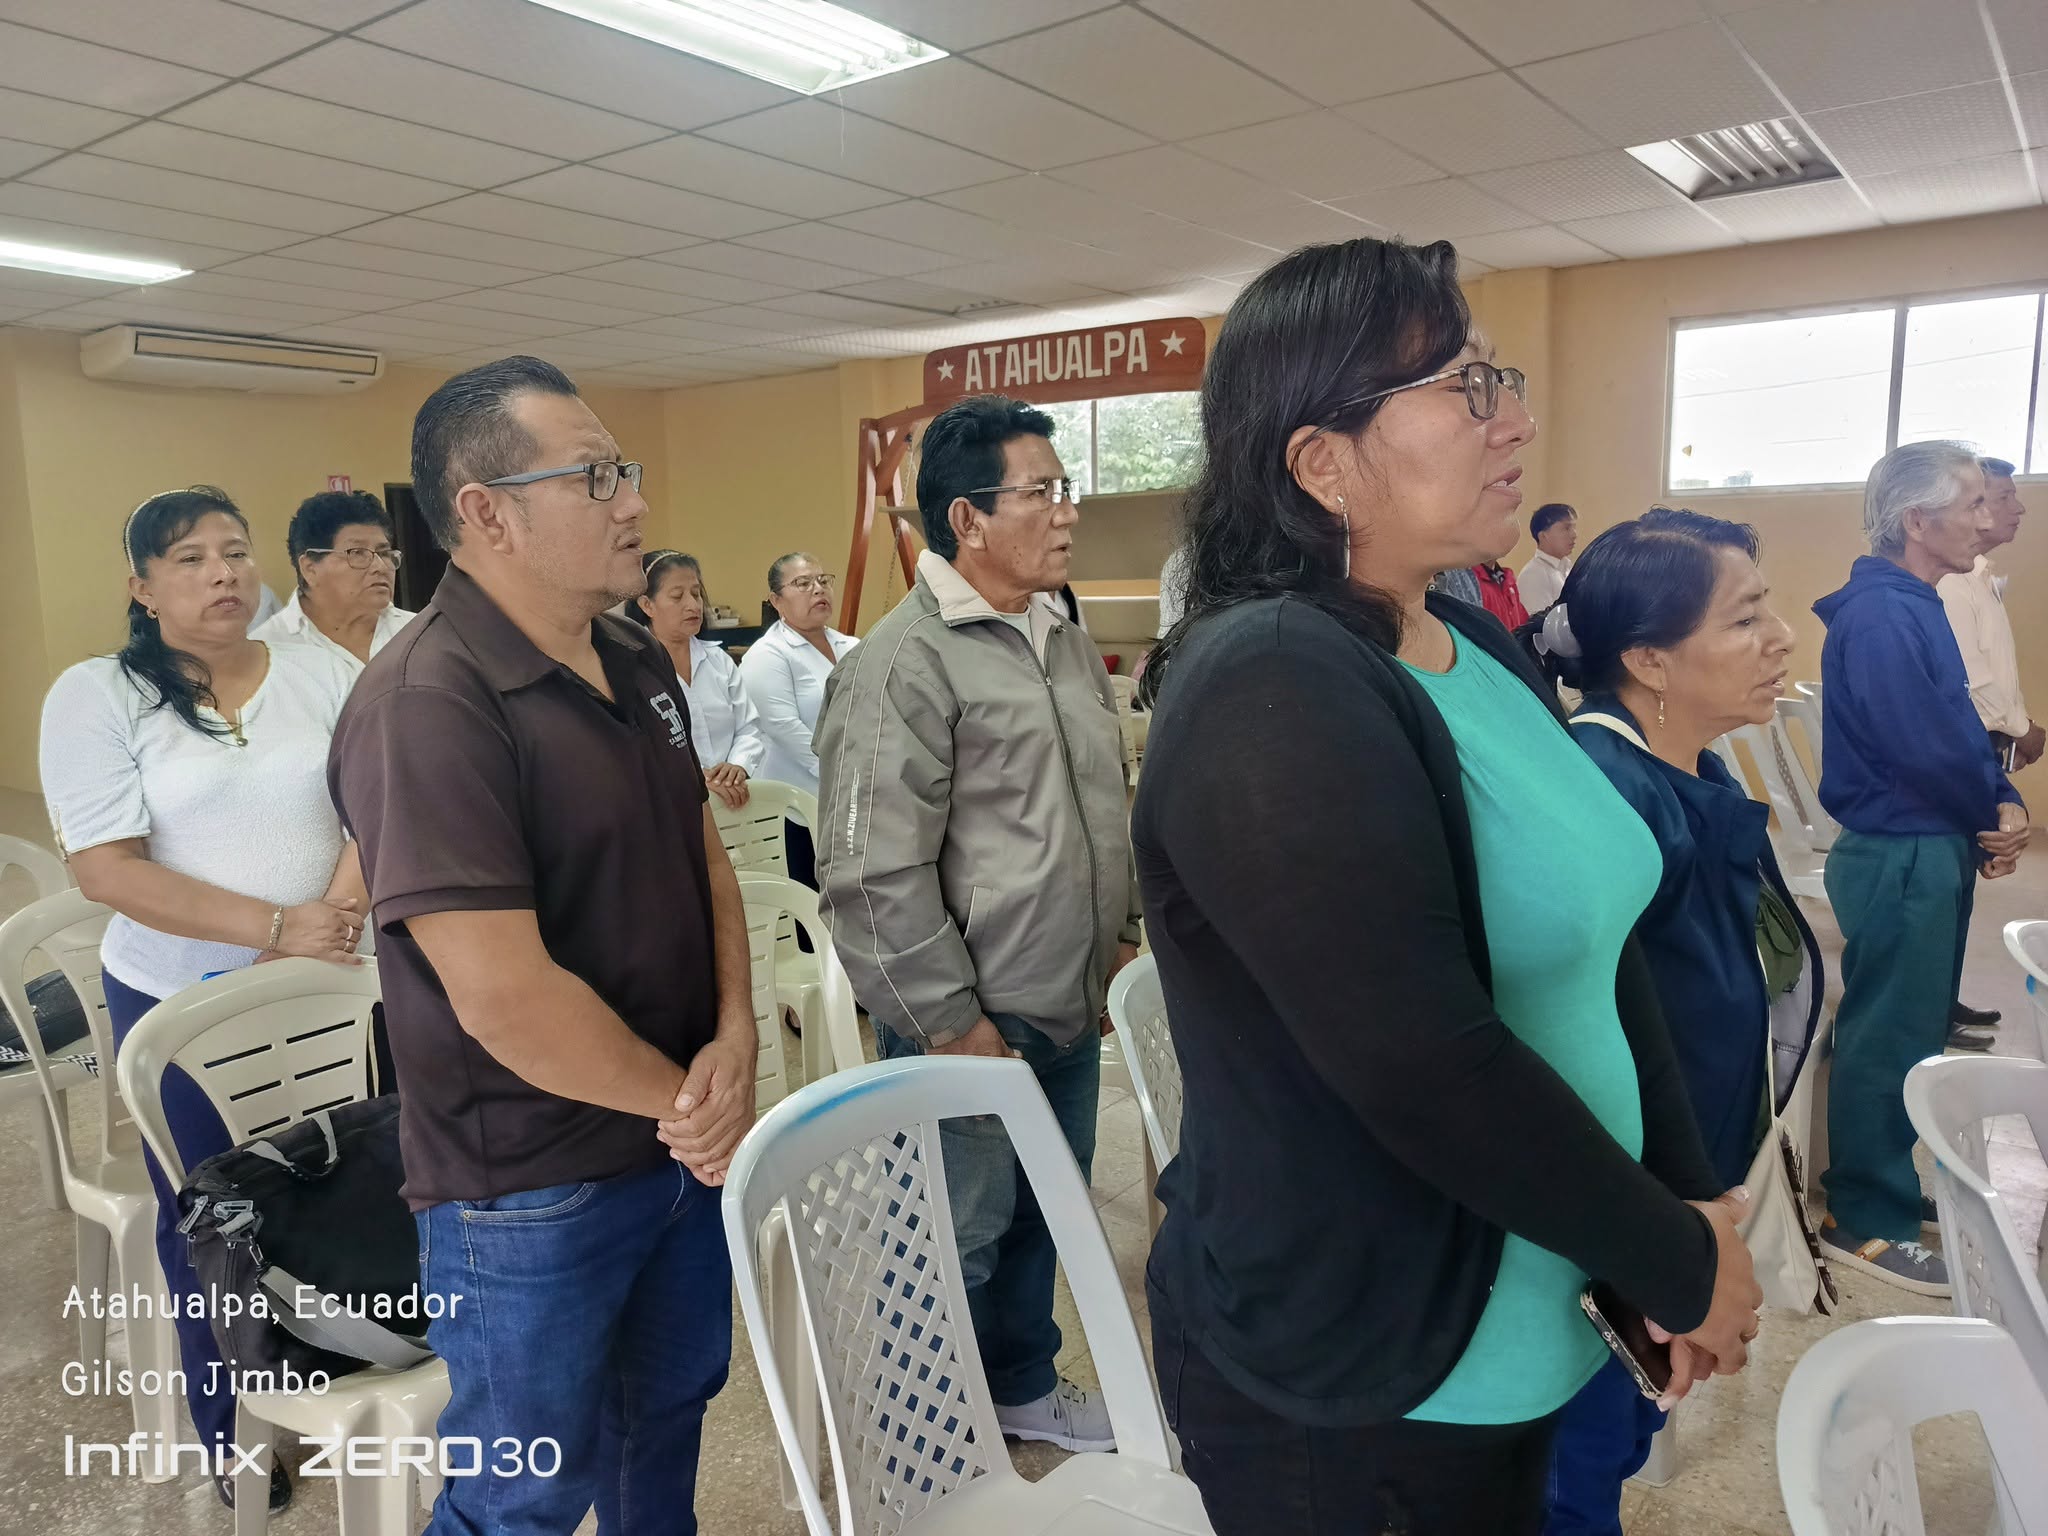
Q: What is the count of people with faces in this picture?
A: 11